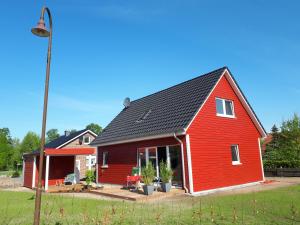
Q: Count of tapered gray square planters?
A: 2